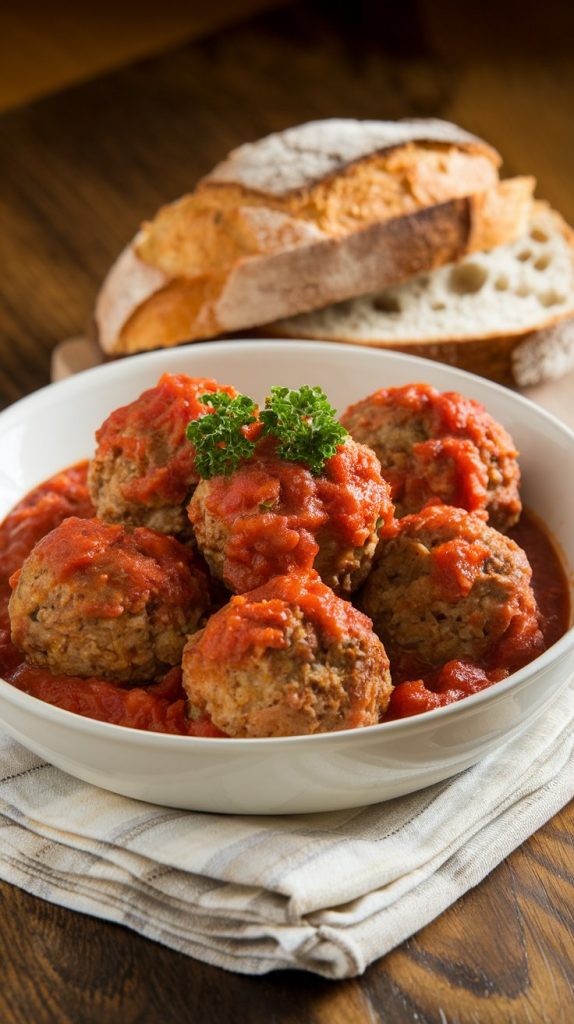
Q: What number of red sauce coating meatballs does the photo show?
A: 6